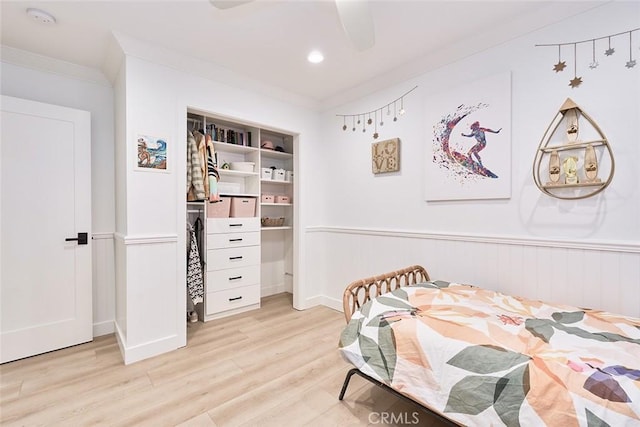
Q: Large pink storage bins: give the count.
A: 2